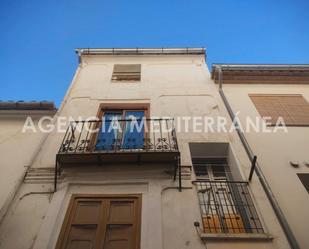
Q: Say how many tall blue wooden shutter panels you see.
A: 2